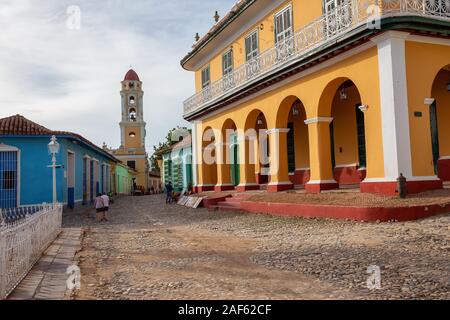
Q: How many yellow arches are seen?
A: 6